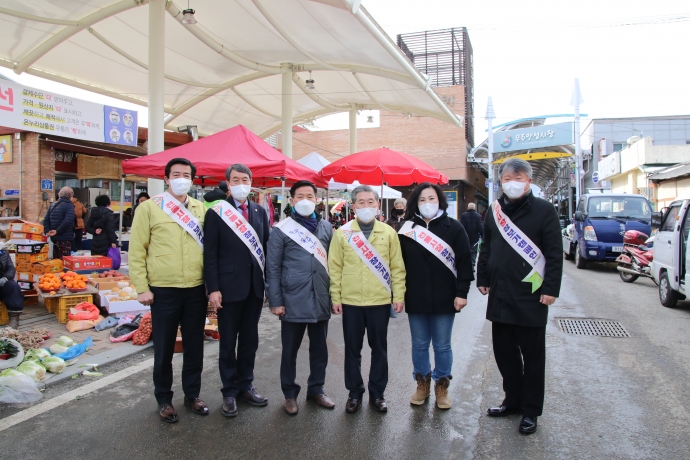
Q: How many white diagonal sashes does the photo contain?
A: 6